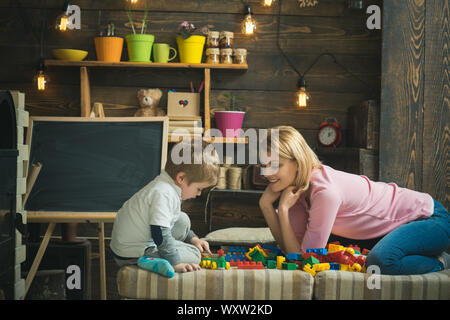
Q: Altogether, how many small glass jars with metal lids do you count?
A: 5